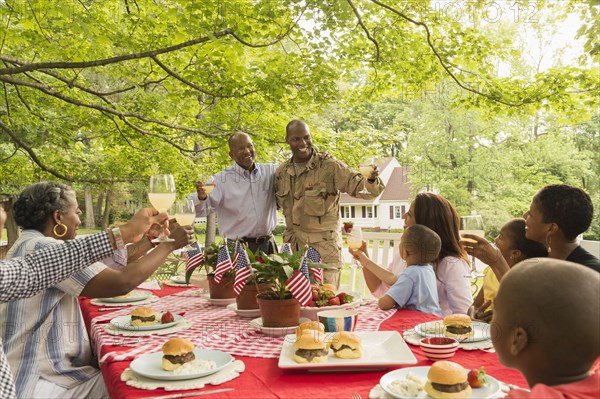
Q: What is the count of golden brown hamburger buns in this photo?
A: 7